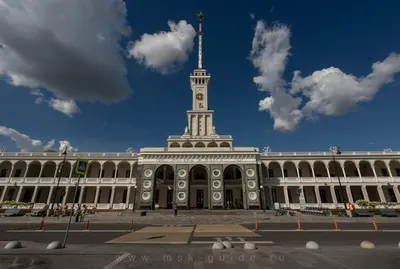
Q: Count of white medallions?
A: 12